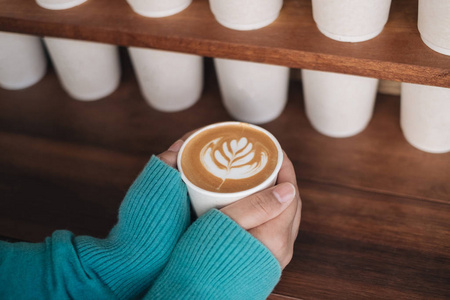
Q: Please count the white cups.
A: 12